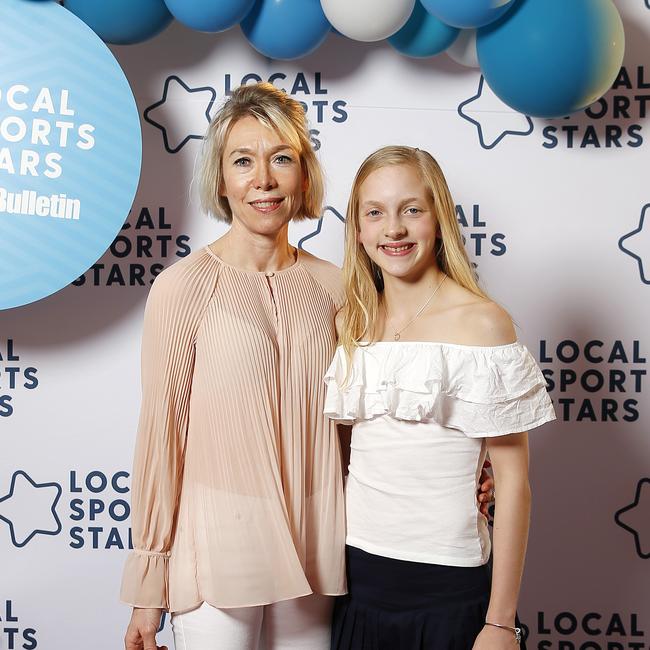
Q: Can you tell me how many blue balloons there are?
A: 6